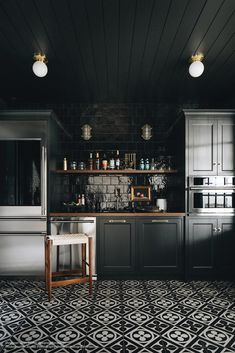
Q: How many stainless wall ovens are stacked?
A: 2